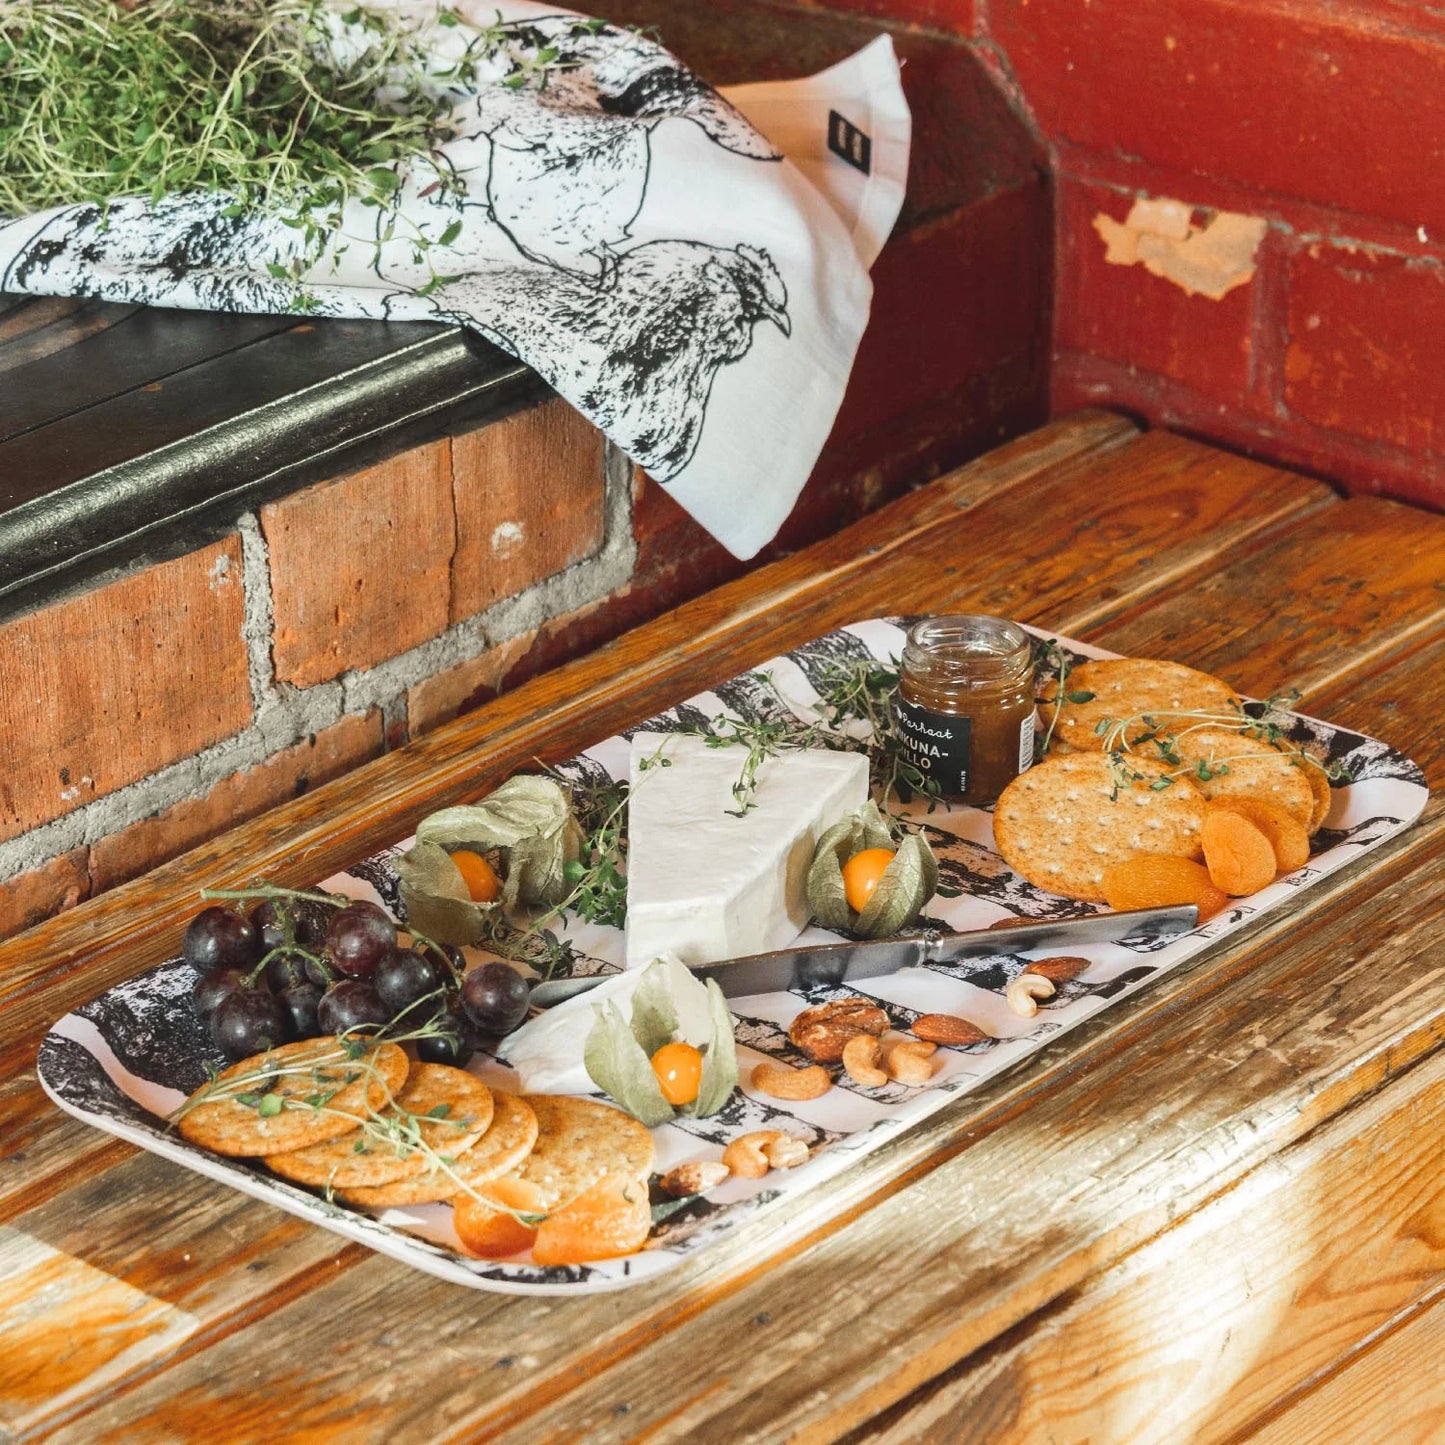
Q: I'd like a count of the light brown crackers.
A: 8